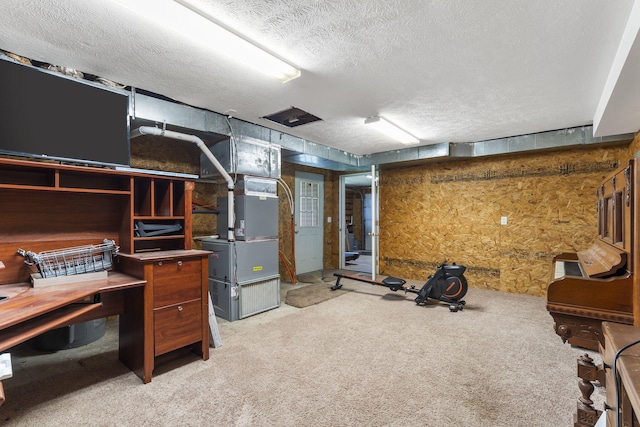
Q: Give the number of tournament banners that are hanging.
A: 0